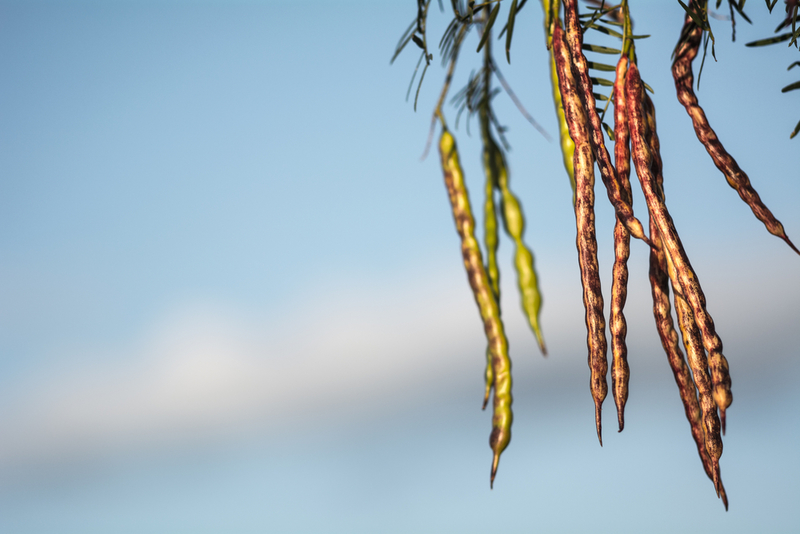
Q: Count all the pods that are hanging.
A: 11